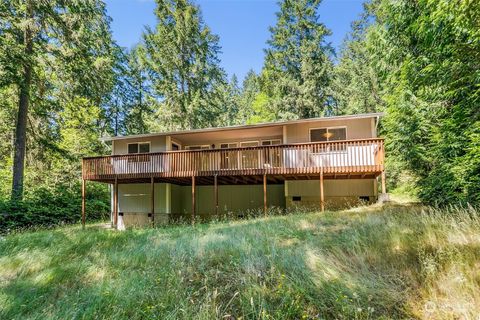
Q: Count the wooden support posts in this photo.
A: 8